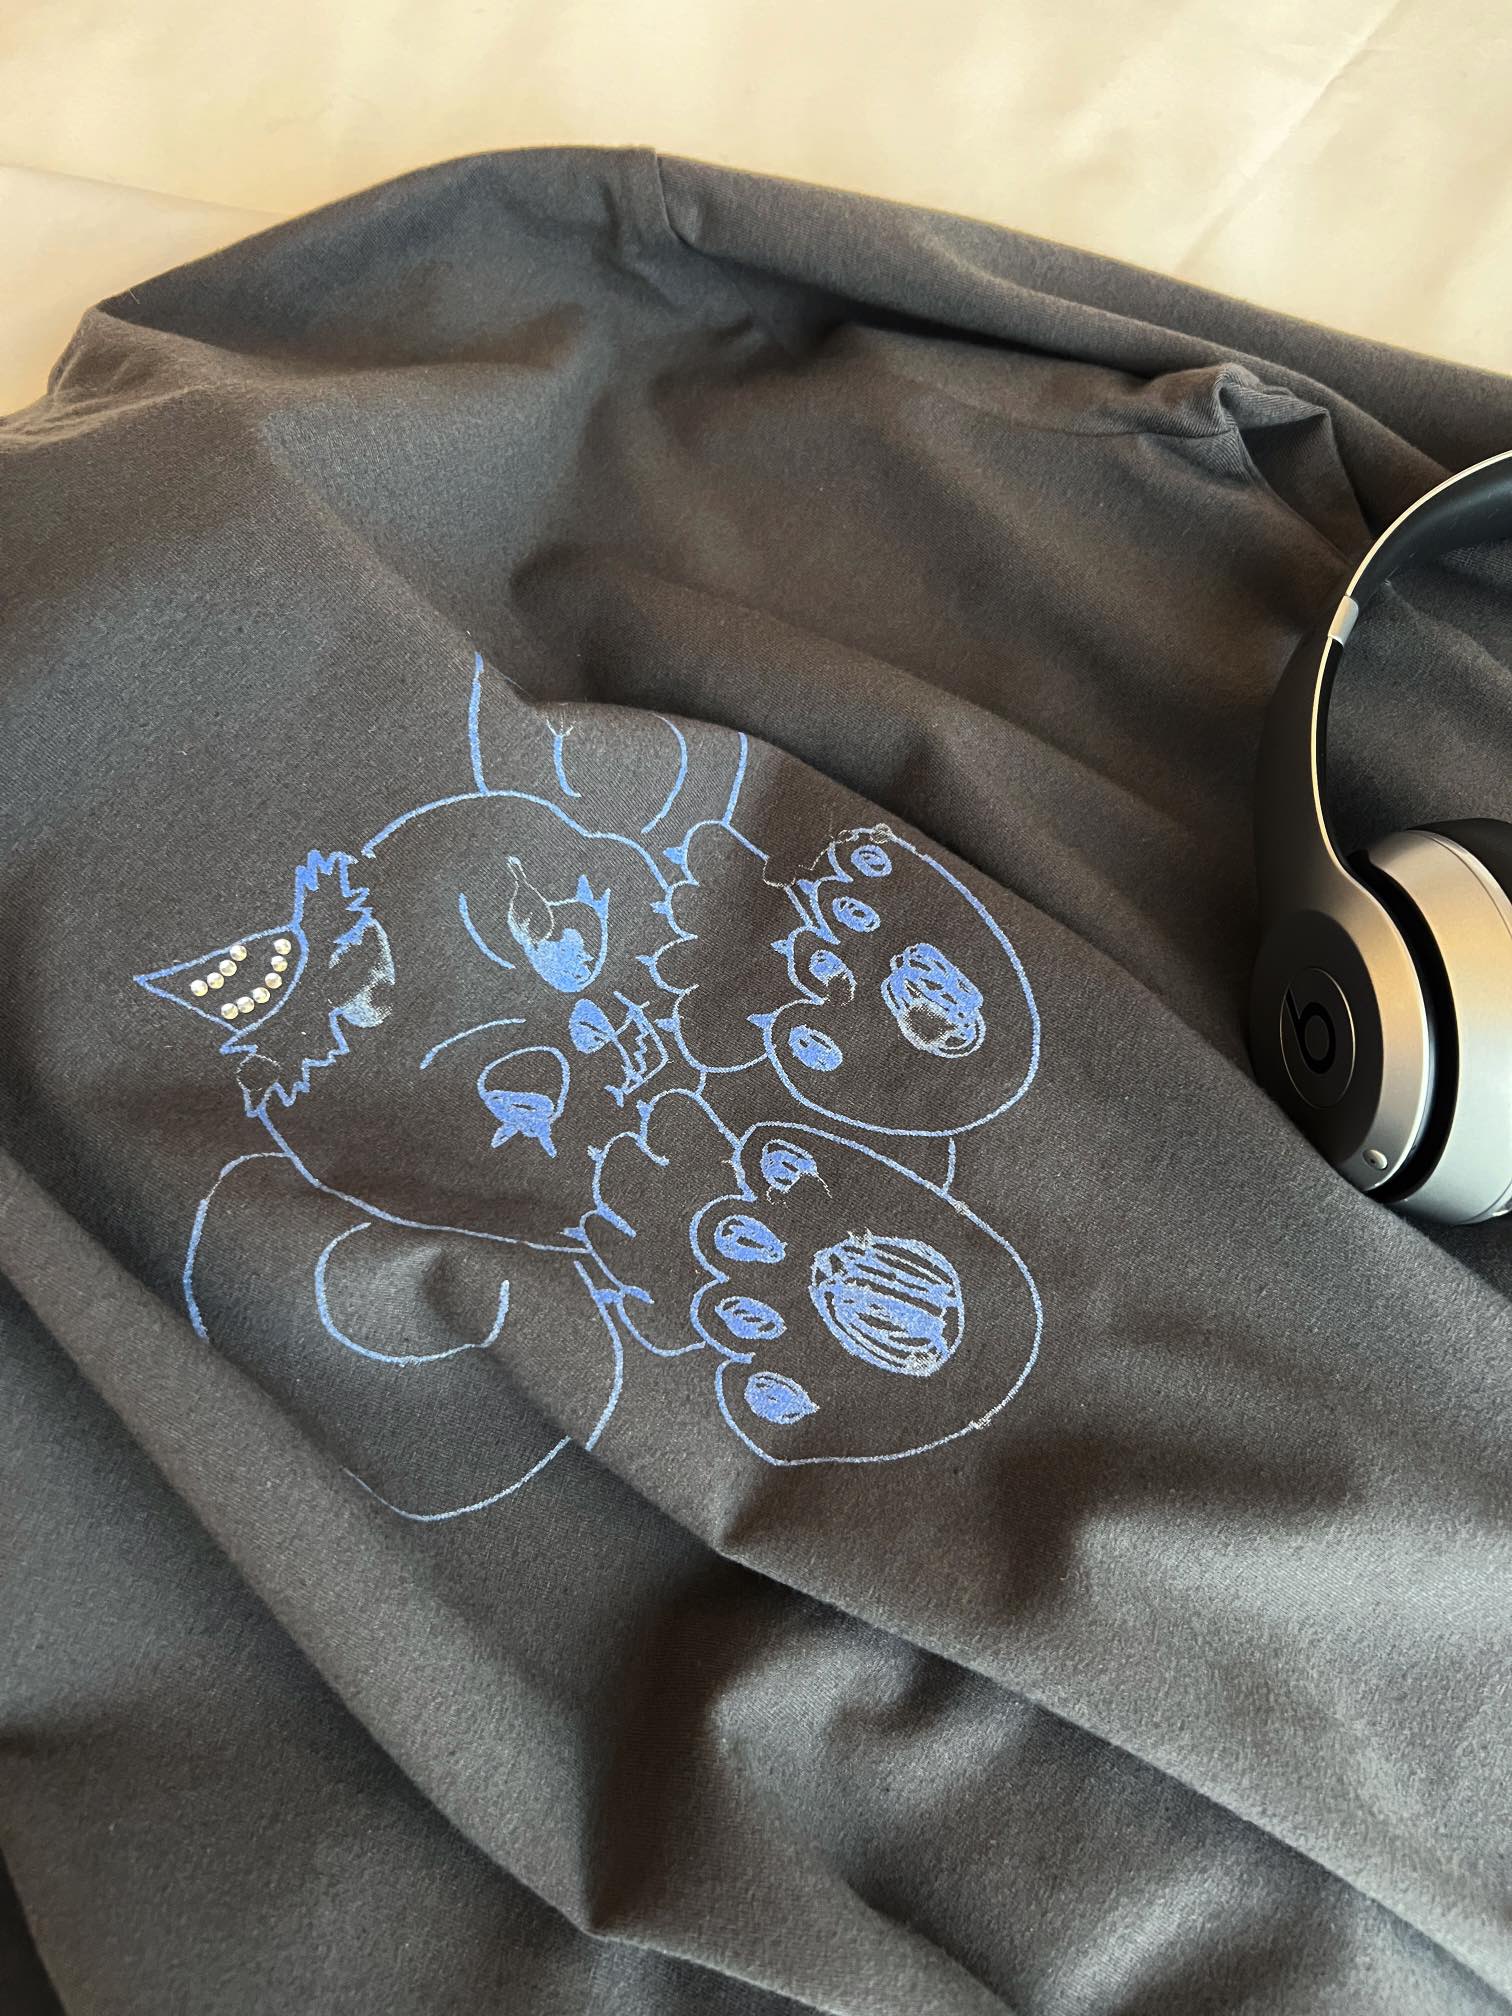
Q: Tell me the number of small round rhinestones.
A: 10